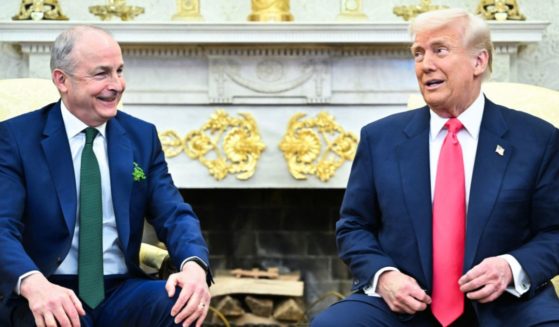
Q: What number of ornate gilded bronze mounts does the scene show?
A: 2